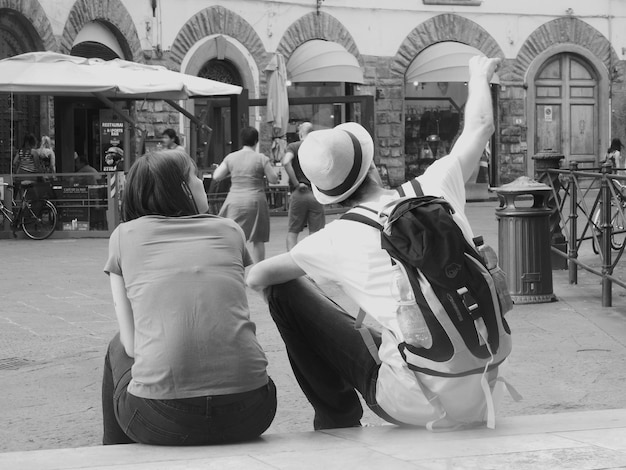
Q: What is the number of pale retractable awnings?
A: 2